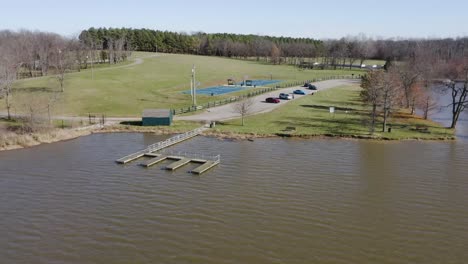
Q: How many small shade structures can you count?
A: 2